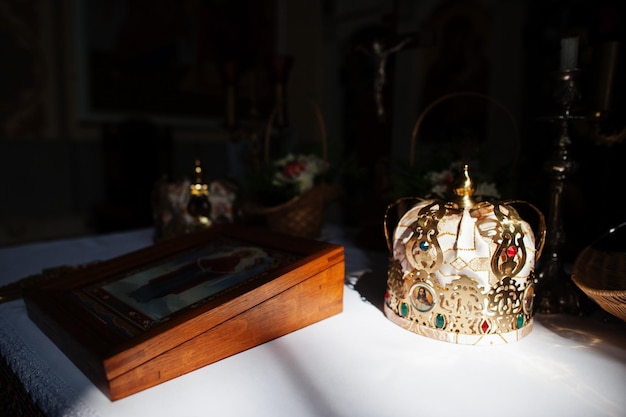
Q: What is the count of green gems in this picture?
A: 3